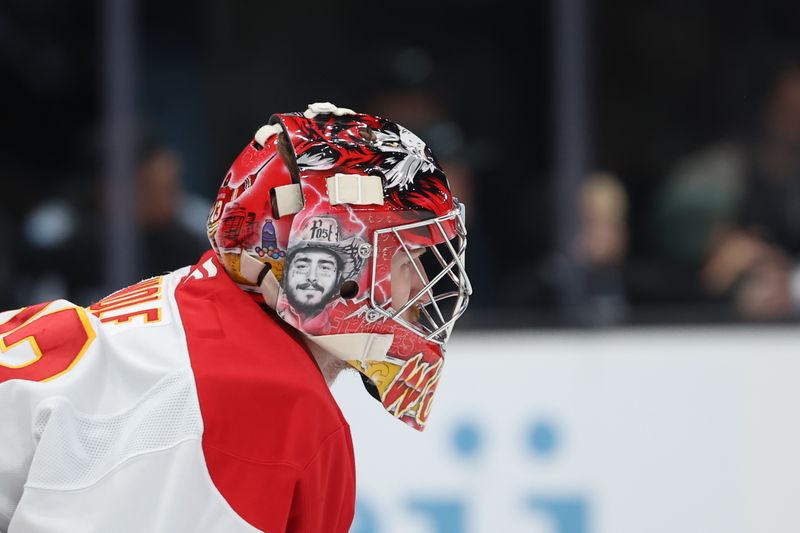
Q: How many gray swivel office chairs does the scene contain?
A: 0